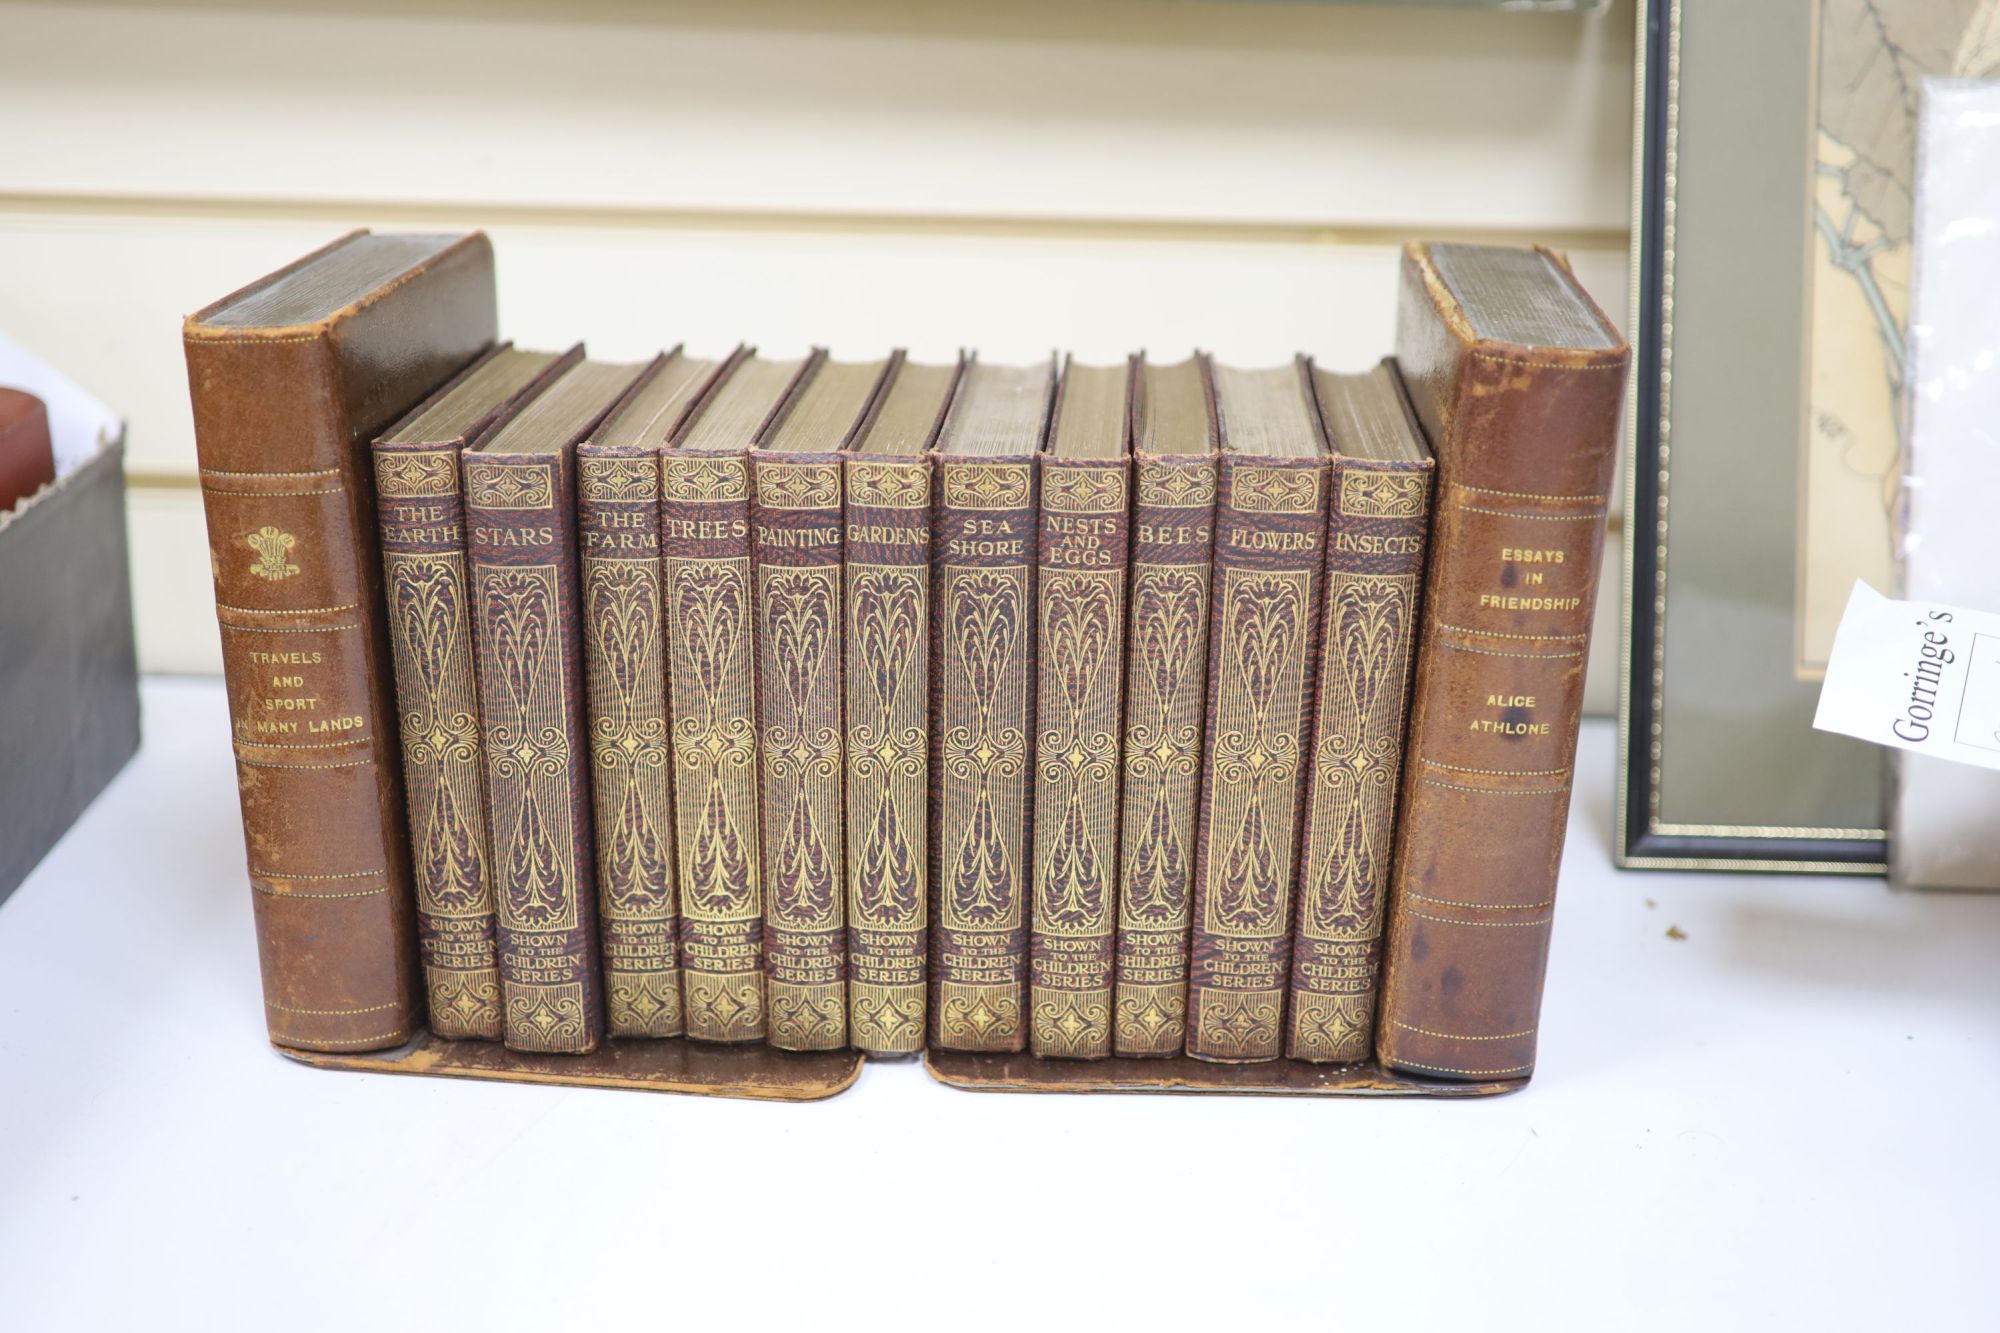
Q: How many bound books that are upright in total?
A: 13